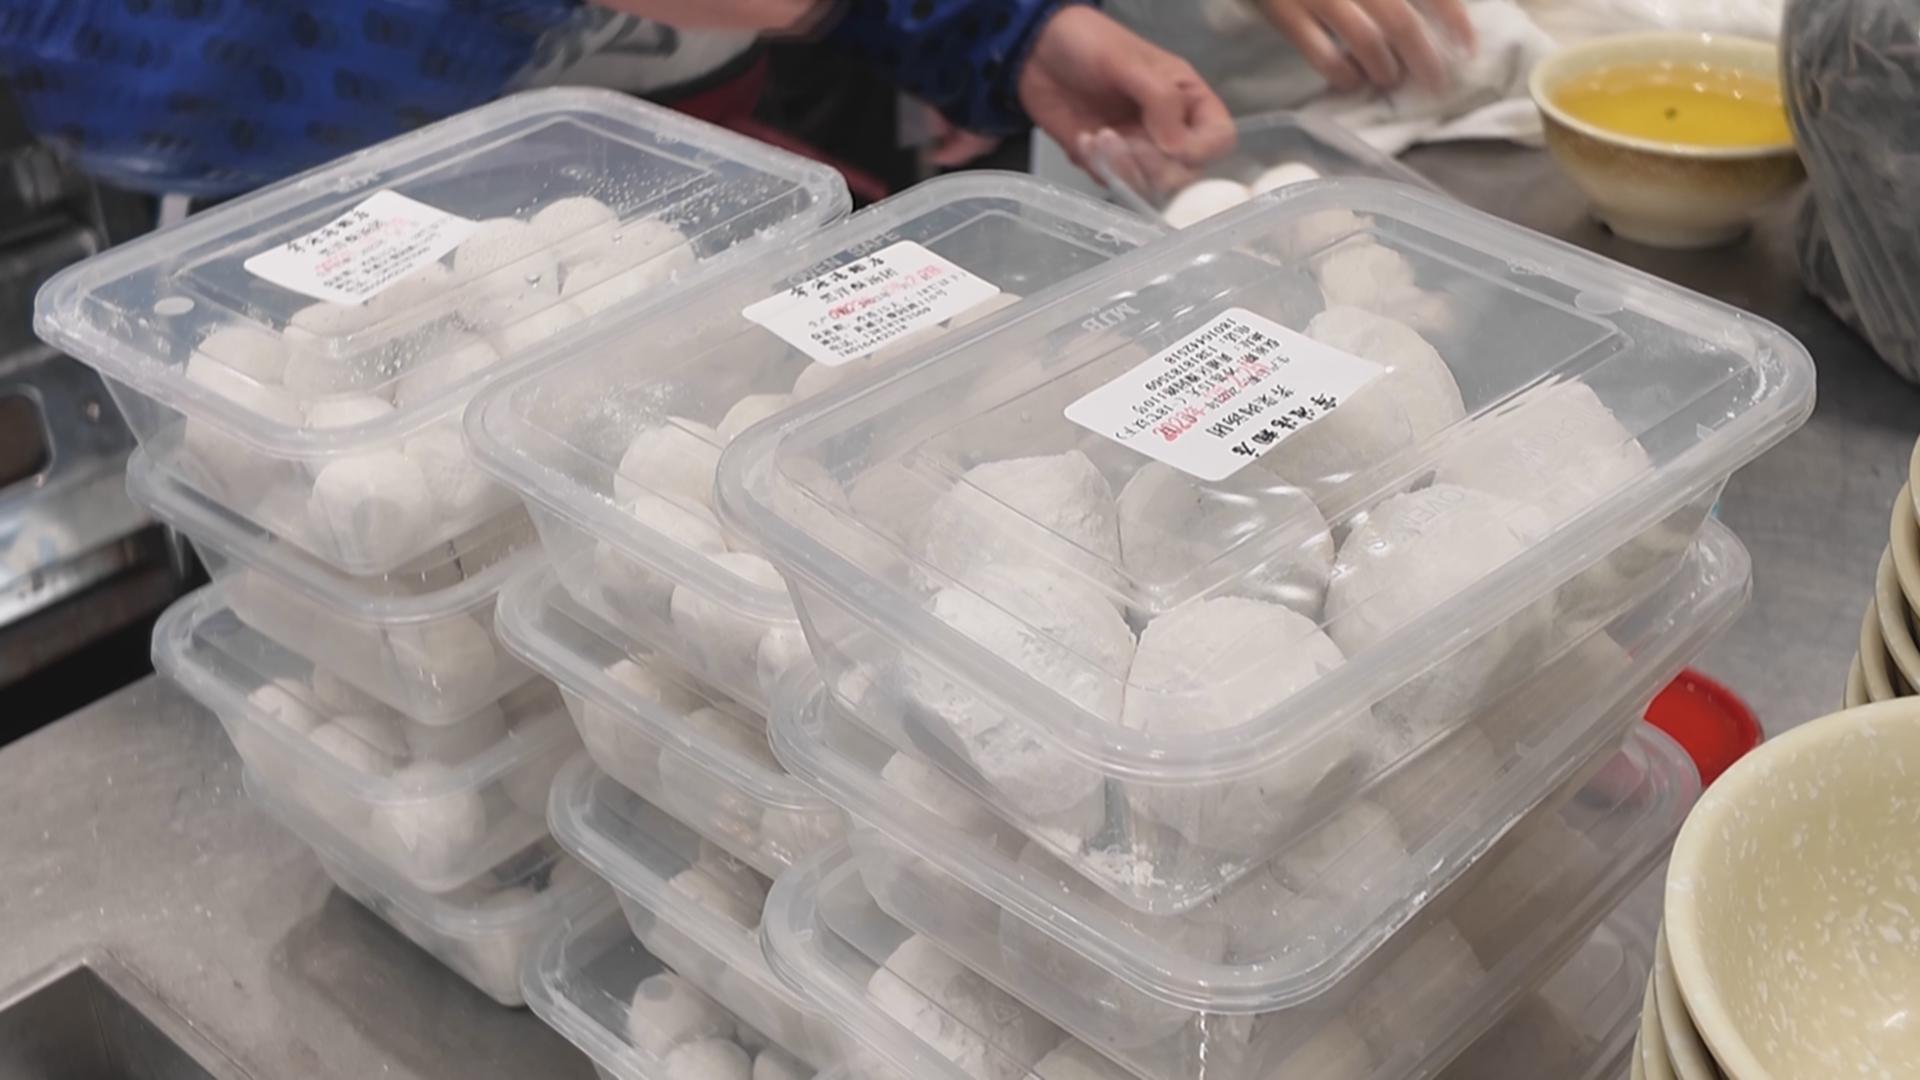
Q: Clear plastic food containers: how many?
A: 13